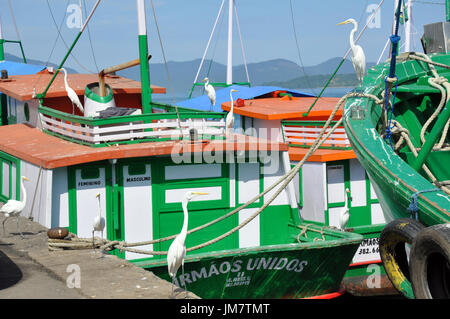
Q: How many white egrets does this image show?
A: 8